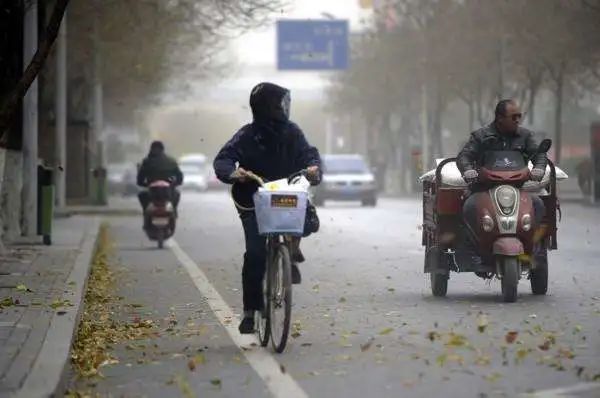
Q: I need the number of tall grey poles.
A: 3